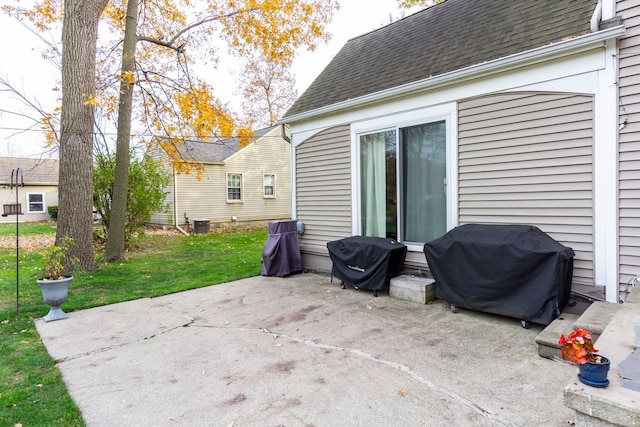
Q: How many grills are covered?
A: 3